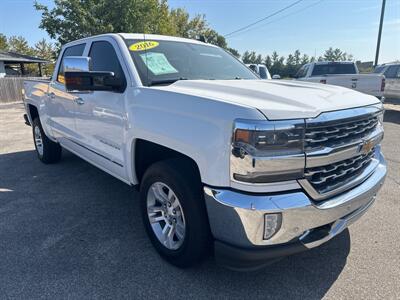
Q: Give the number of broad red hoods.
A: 0